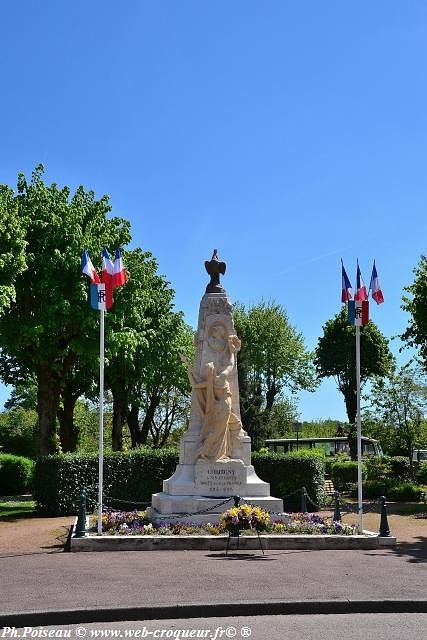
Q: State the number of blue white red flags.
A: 6